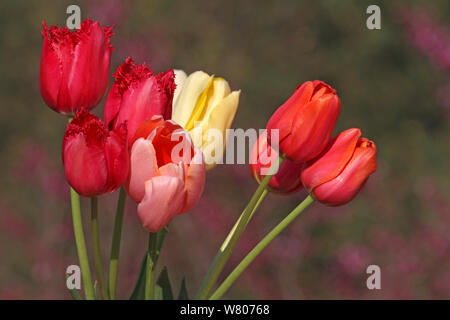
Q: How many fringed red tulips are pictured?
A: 3